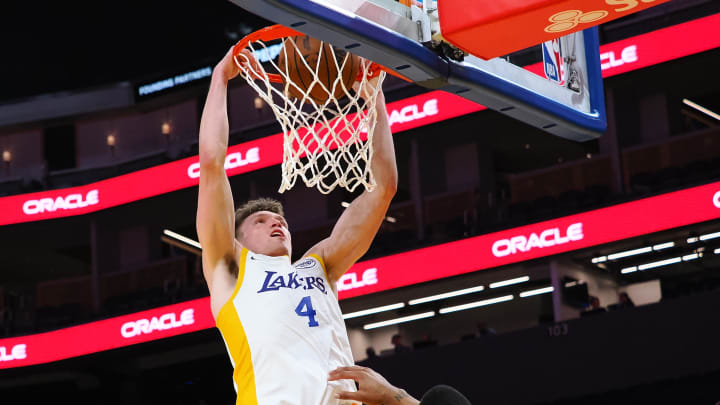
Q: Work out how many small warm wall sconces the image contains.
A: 4